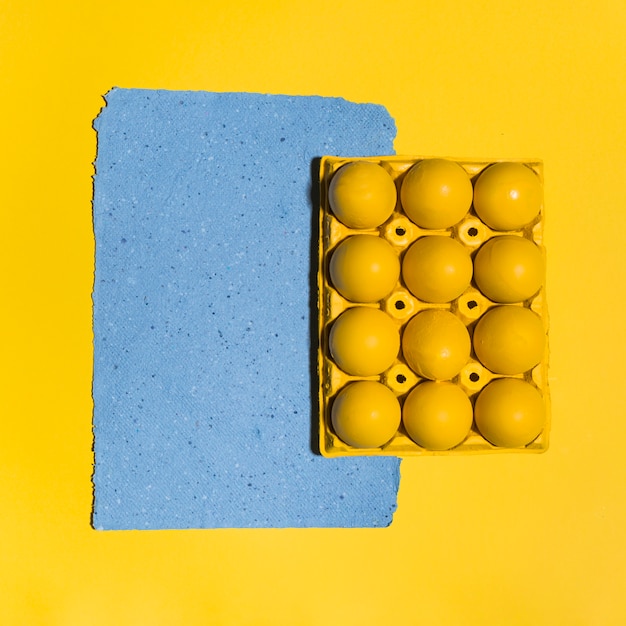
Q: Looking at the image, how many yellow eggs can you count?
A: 12